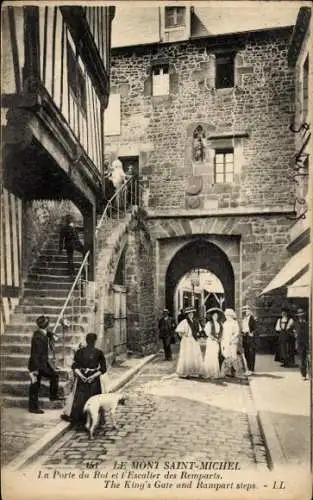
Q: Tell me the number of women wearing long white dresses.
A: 3